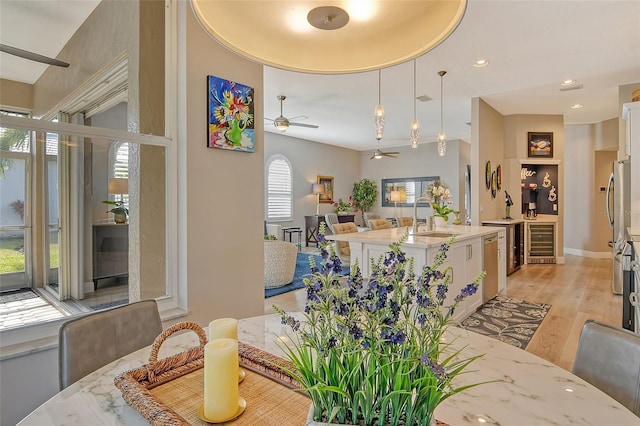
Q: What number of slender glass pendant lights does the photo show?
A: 3